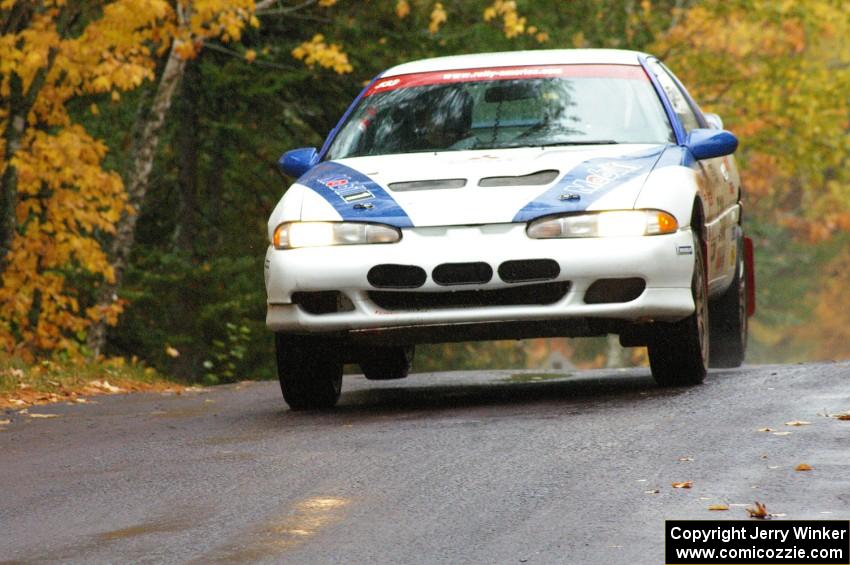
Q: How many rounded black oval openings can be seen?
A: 3